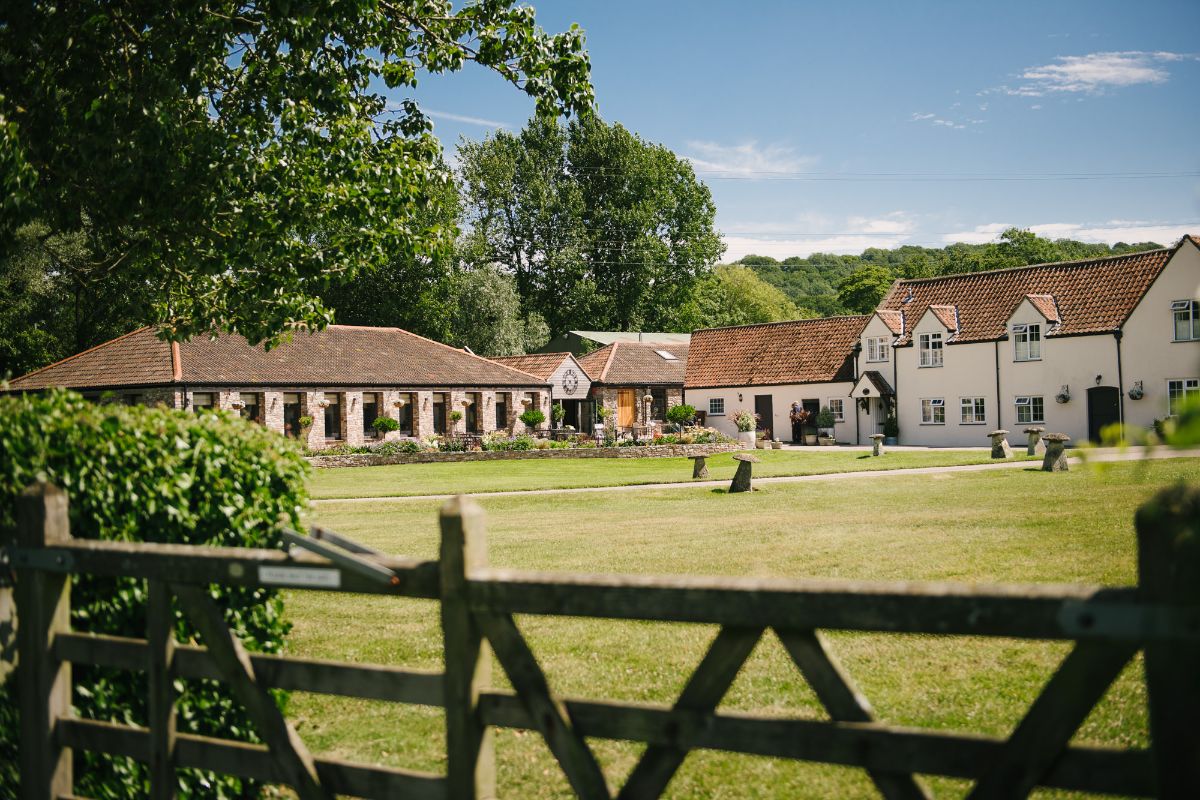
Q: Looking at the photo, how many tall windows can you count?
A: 10